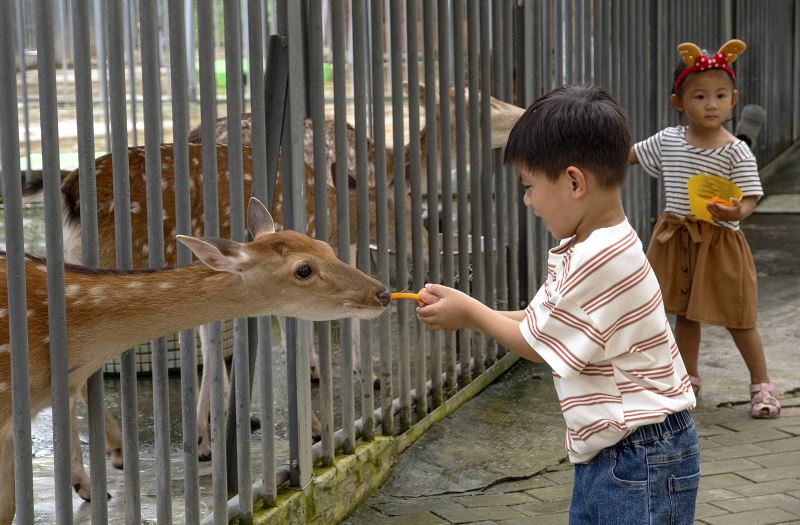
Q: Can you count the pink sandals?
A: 2